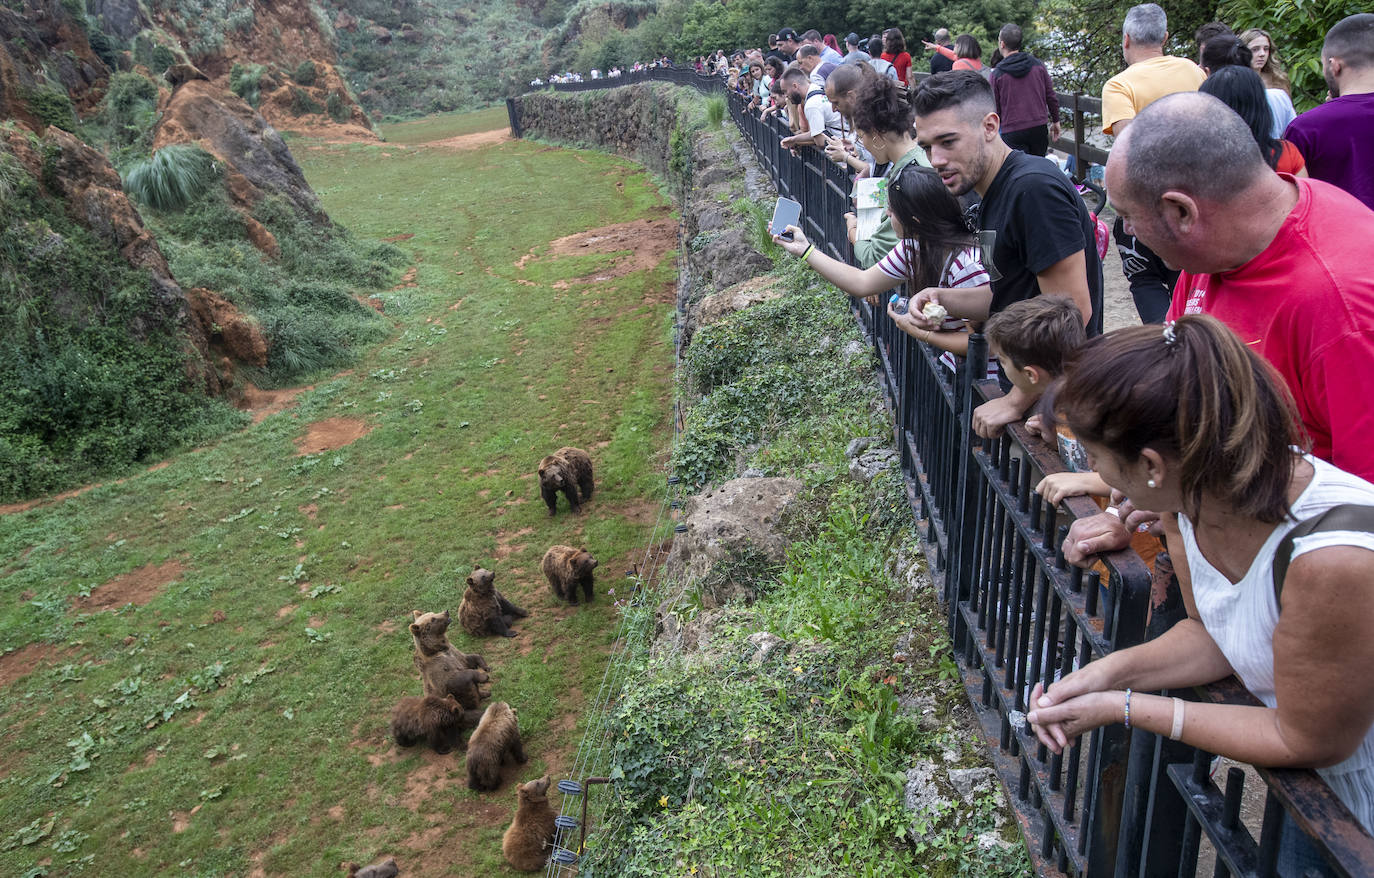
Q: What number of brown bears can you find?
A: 8